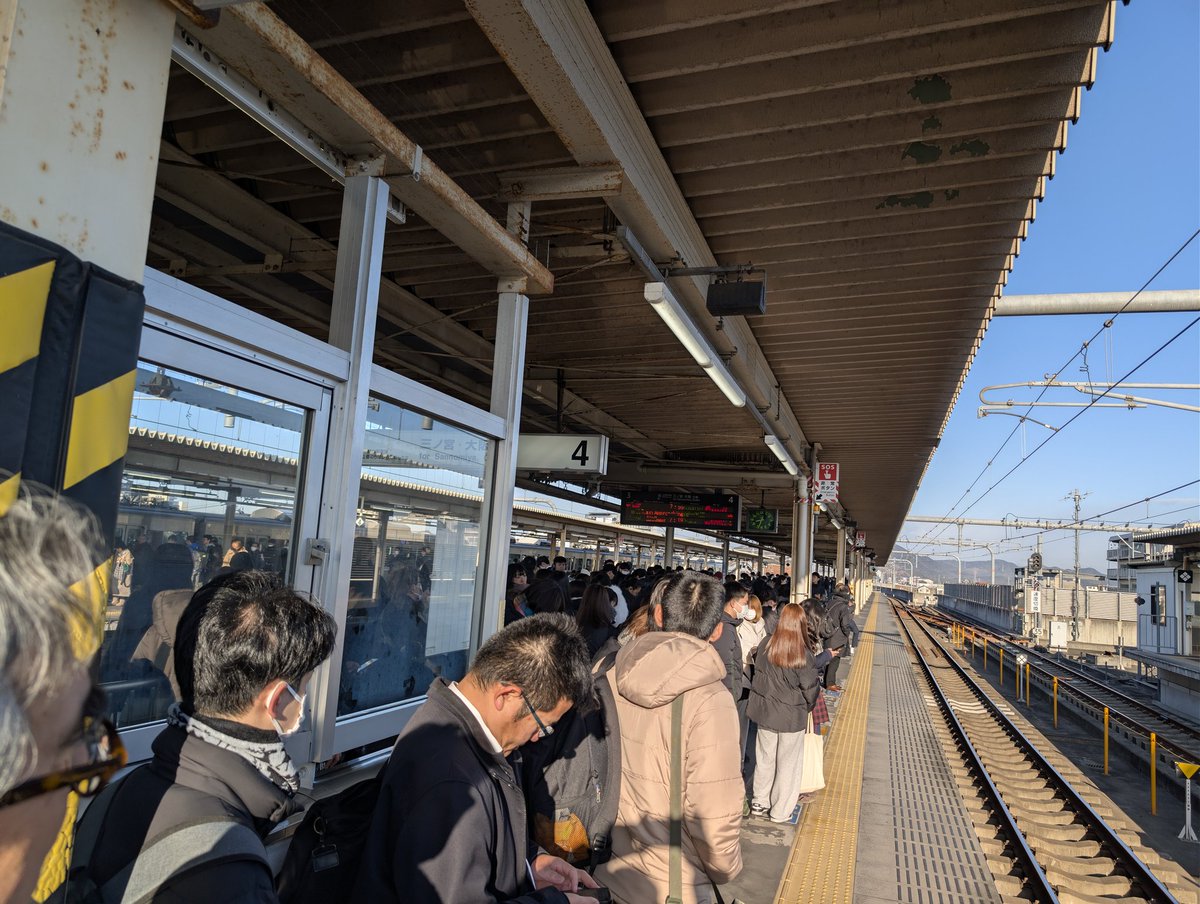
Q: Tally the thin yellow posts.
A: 11